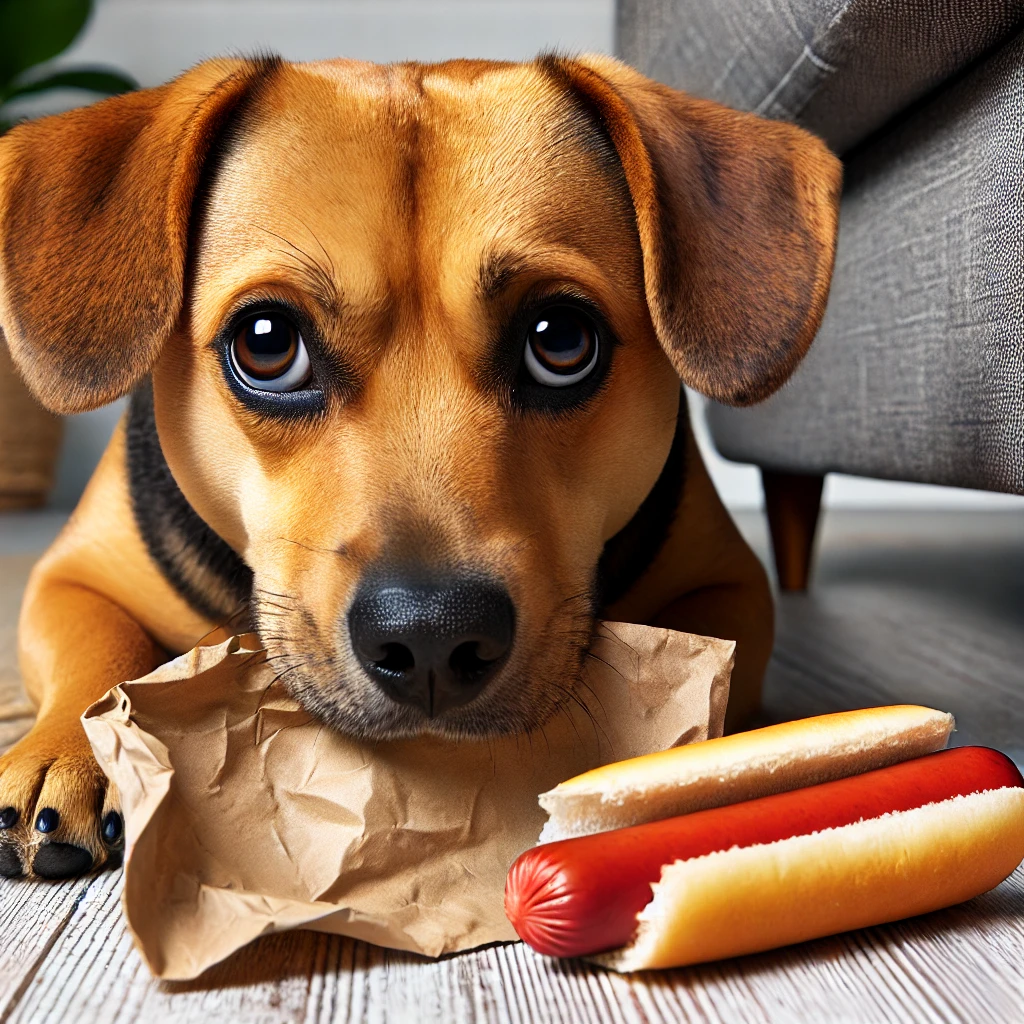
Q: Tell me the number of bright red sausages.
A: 1